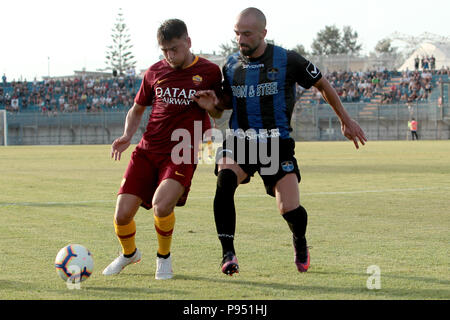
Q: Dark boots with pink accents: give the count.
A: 2